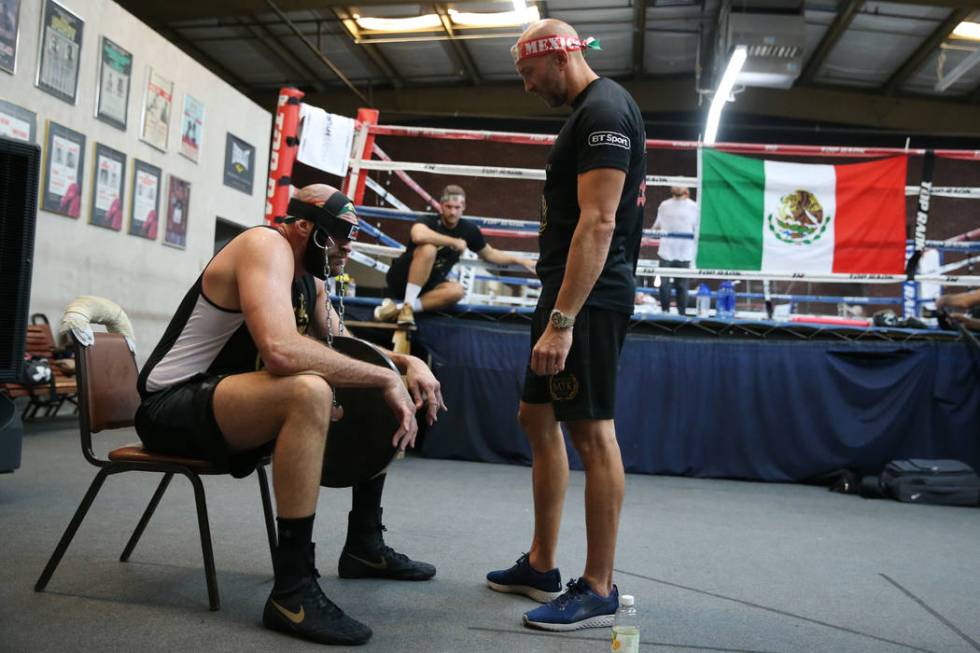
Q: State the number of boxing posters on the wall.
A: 11